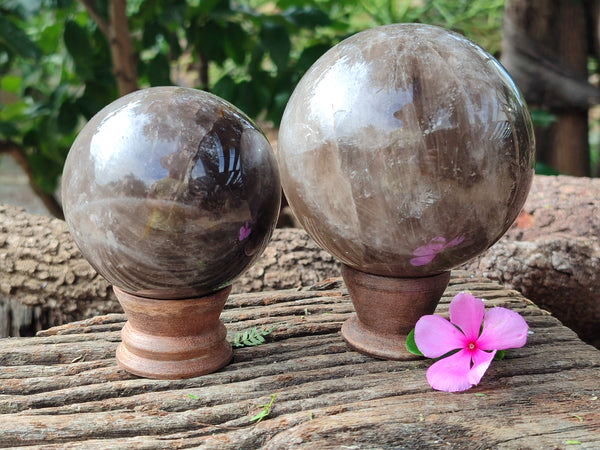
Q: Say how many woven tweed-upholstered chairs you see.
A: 0